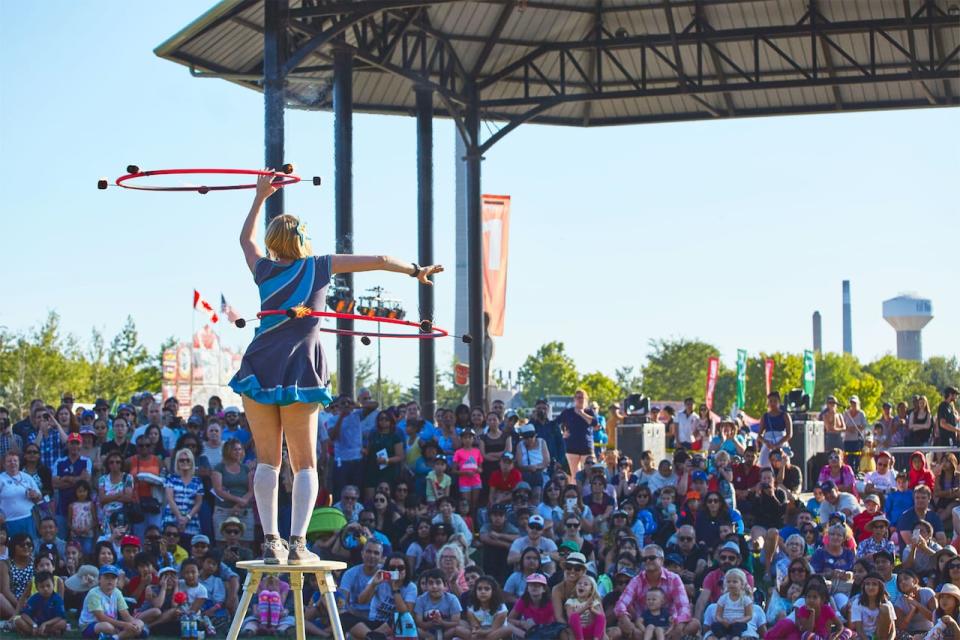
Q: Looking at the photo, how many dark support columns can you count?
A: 4